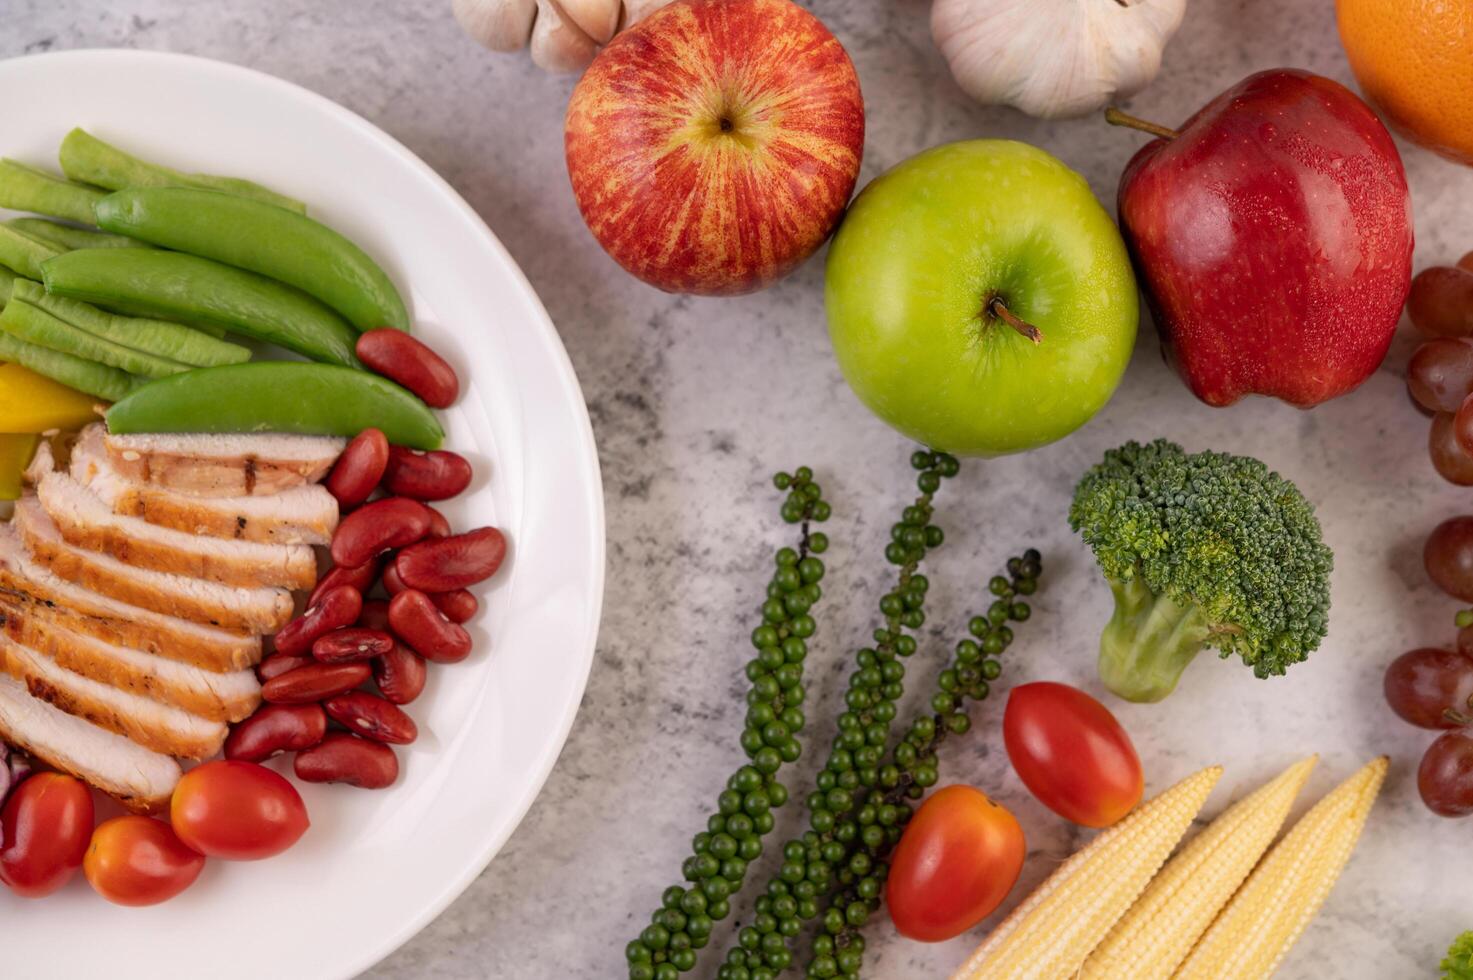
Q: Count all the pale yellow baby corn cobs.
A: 3